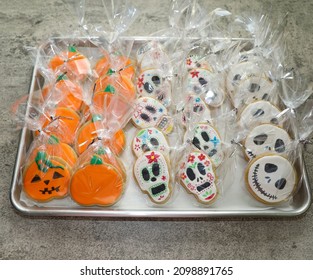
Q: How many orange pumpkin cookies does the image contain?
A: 11